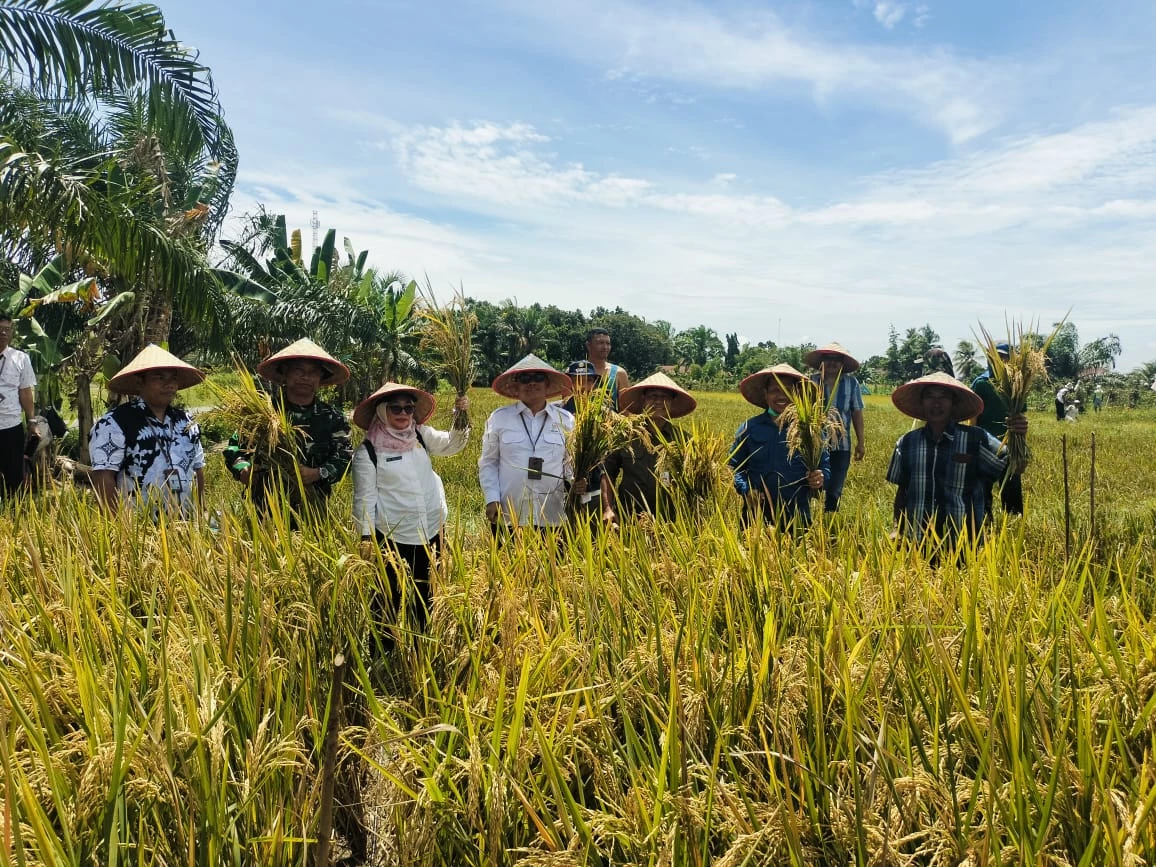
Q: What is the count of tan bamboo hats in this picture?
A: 8